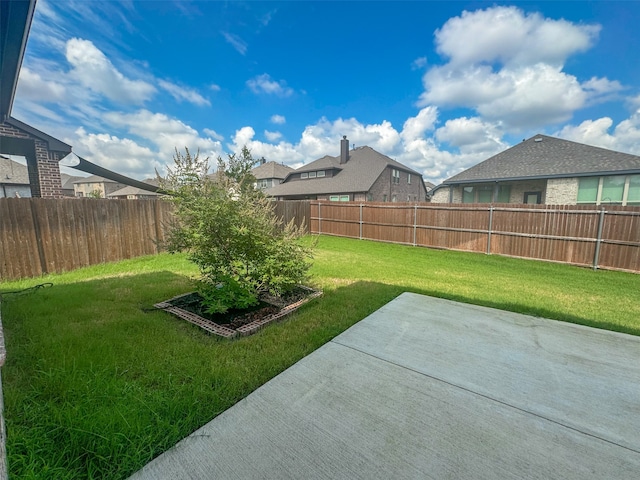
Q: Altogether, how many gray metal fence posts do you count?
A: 5